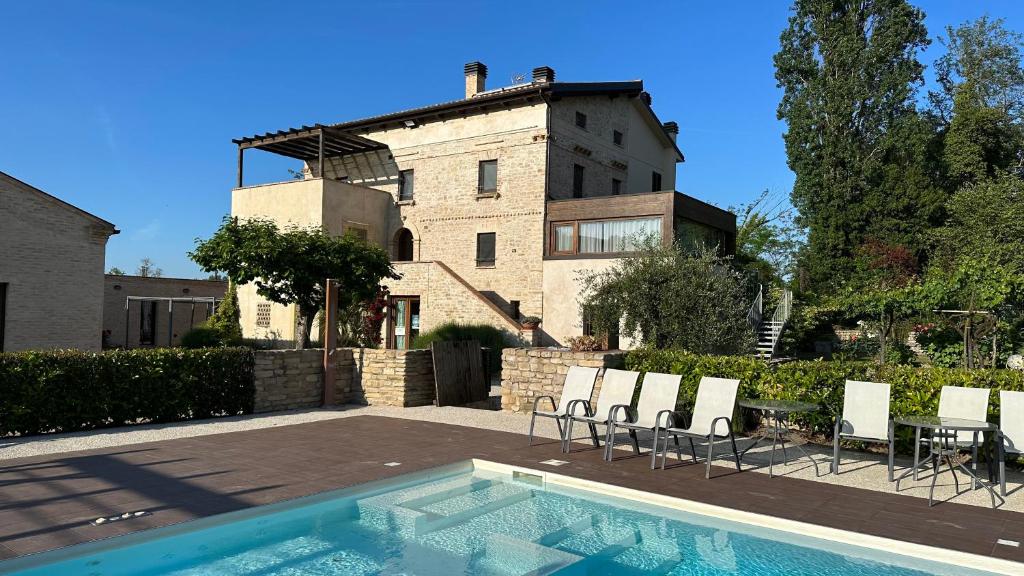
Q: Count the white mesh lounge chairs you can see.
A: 7